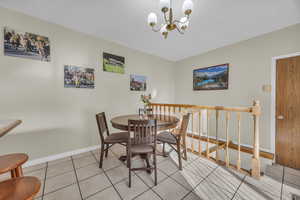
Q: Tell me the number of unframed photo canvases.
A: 4